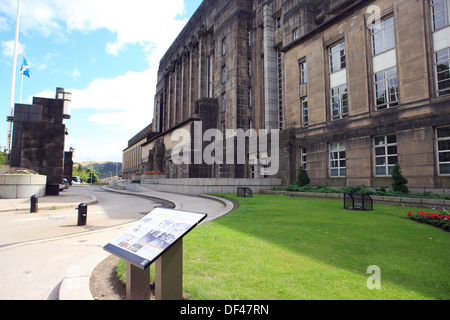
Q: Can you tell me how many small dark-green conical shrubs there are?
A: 2